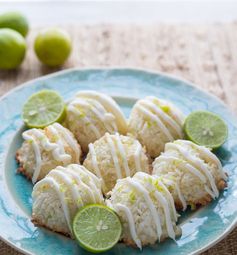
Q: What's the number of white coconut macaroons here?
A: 7